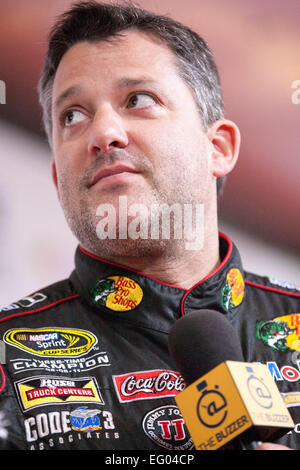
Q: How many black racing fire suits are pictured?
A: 1